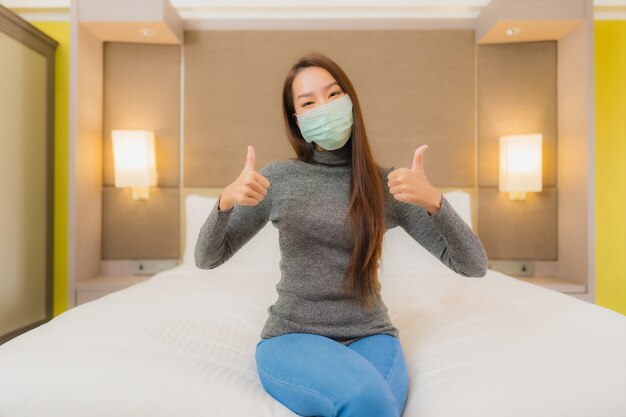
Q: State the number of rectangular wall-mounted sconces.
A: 2